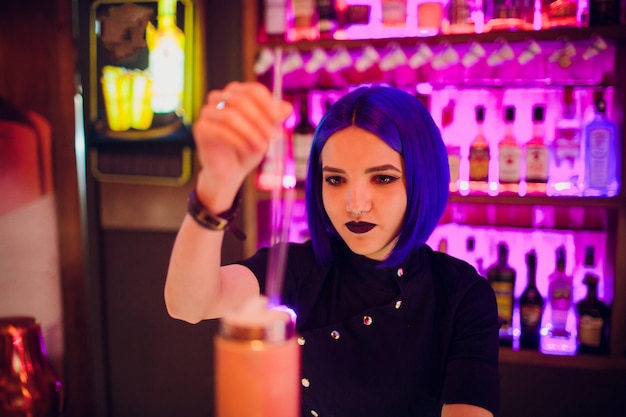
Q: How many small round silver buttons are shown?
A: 7